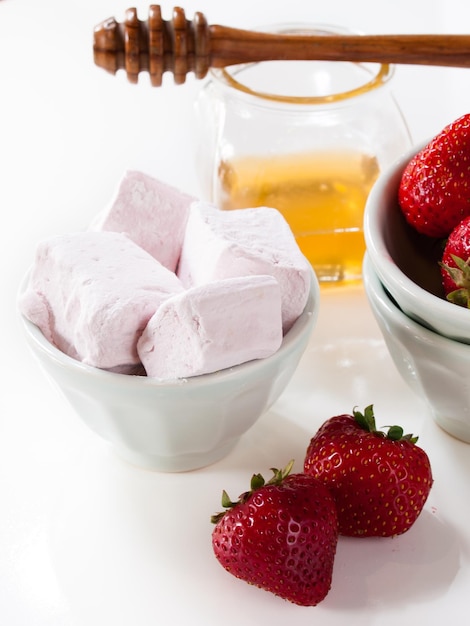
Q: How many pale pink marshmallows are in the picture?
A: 4